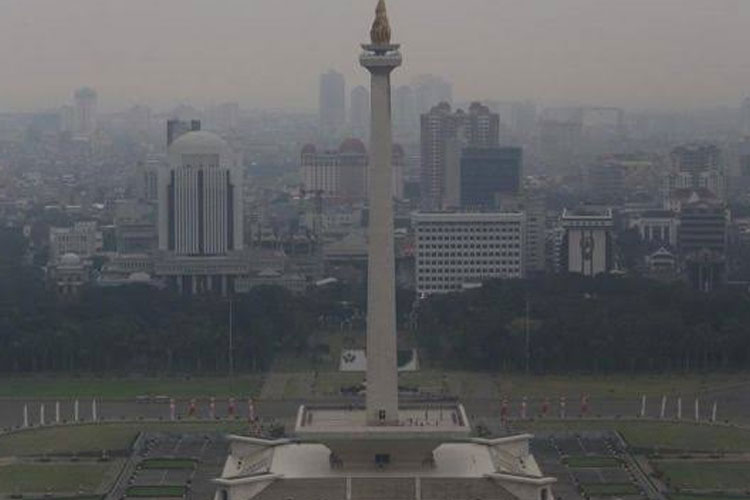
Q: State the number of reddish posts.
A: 10